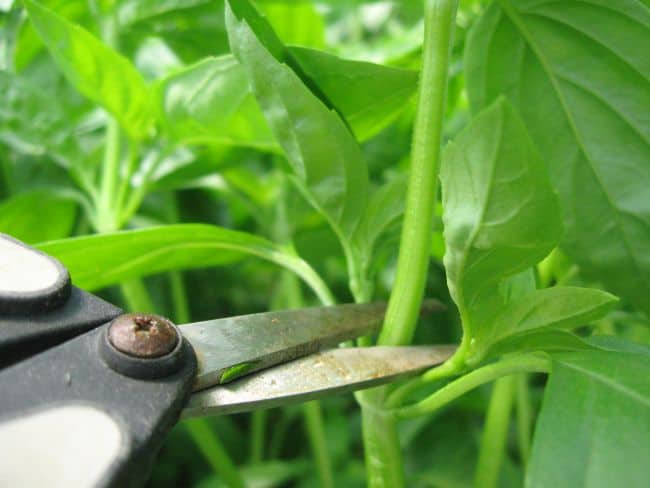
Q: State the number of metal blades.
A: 2